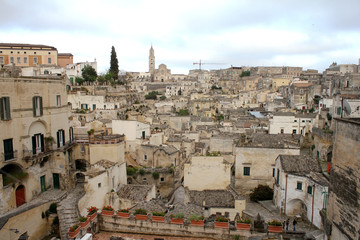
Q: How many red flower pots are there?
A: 12